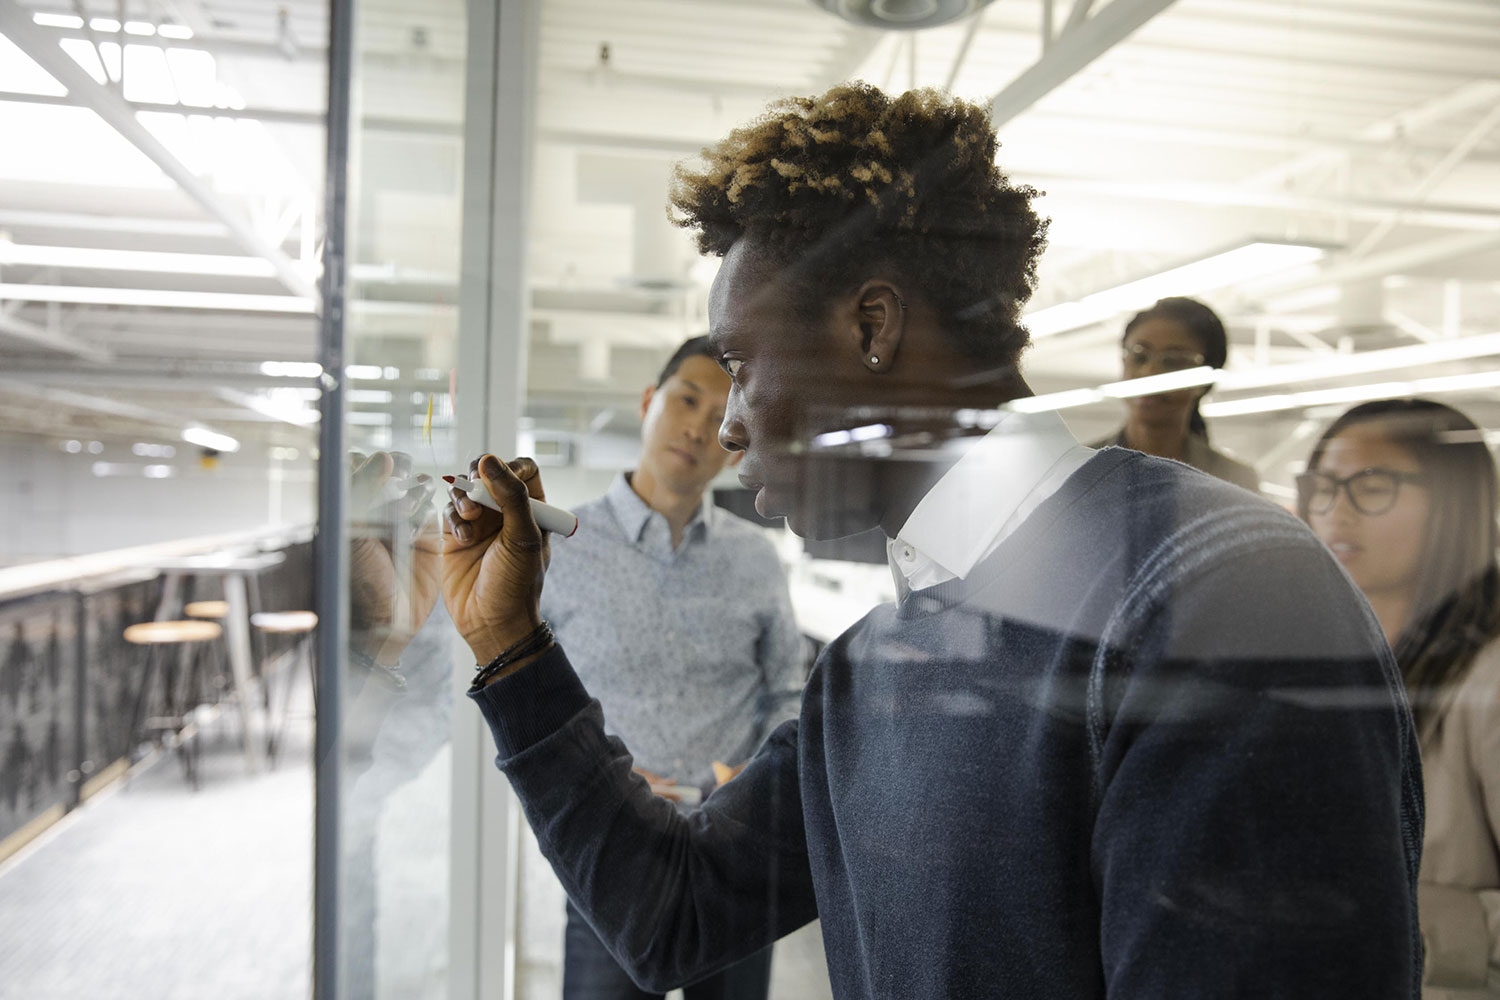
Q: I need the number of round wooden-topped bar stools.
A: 3